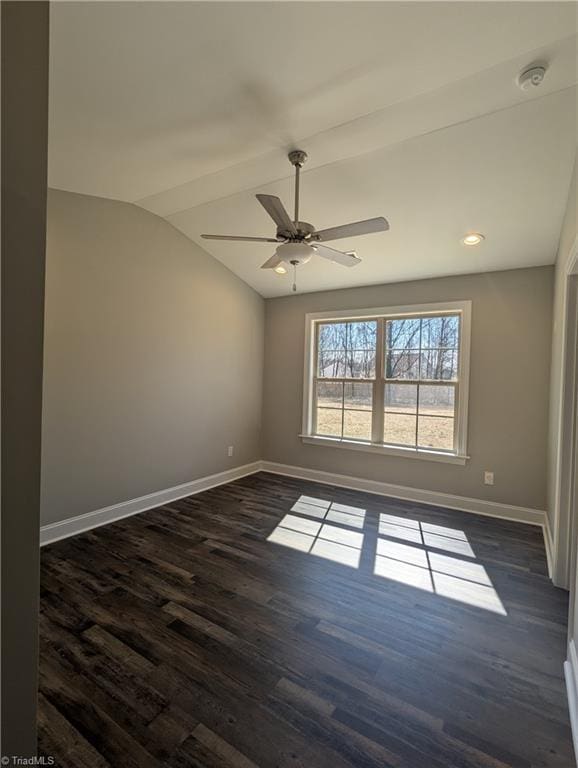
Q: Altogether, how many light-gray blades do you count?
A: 5